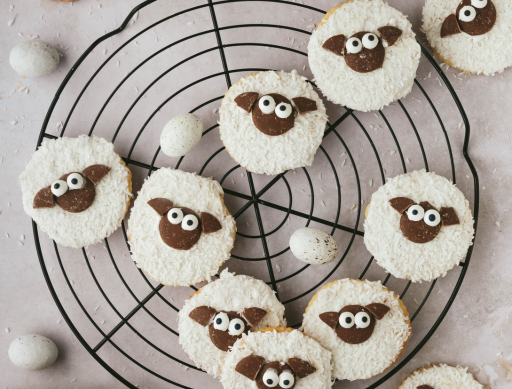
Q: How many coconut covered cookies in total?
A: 10